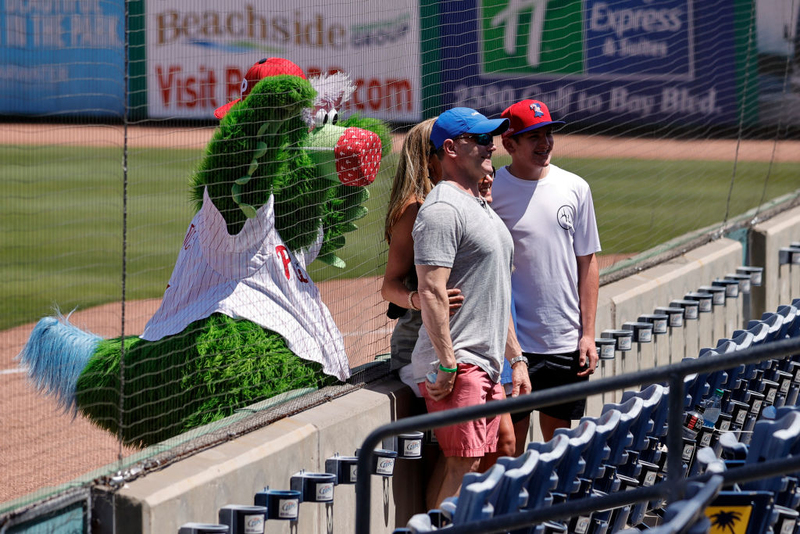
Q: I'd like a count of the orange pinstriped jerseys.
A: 0